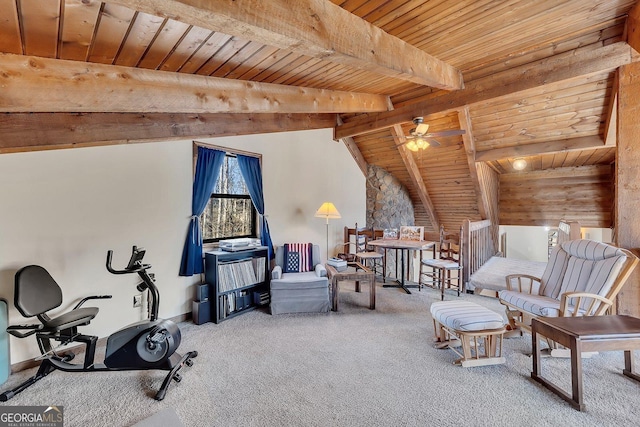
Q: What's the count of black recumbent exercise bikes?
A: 1